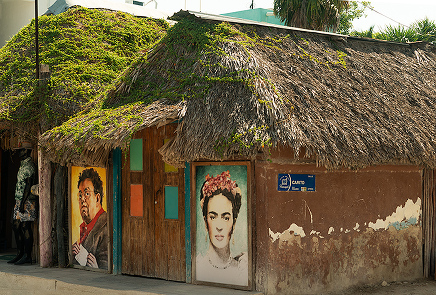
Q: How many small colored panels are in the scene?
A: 4